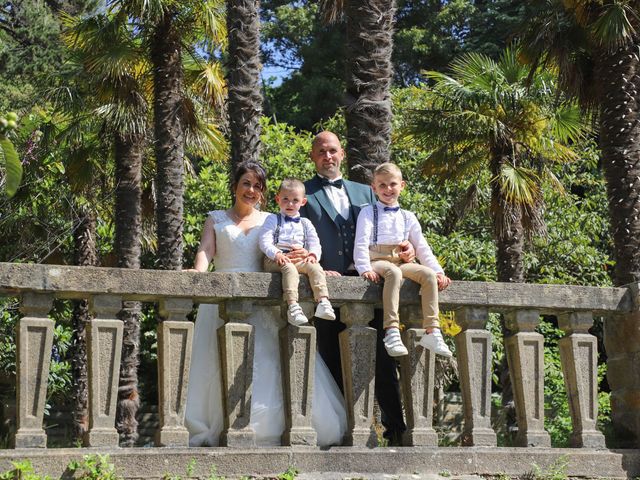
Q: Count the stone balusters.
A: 10